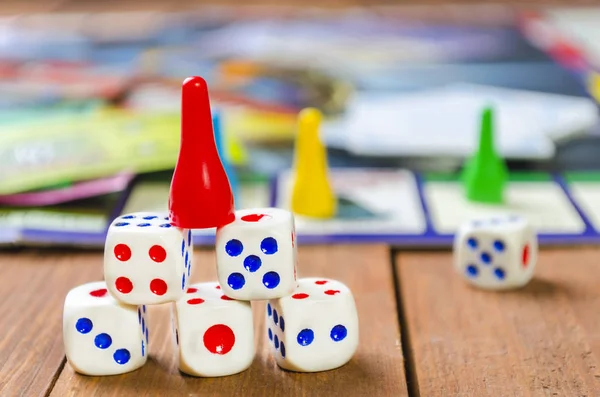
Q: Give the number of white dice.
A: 6